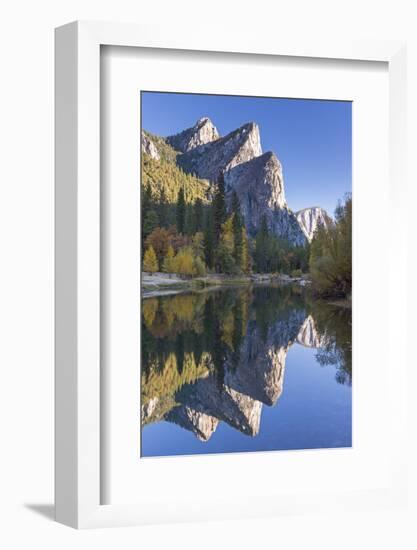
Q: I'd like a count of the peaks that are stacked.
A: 3